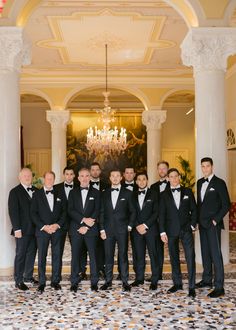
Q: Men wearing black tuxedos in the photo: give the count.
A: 11